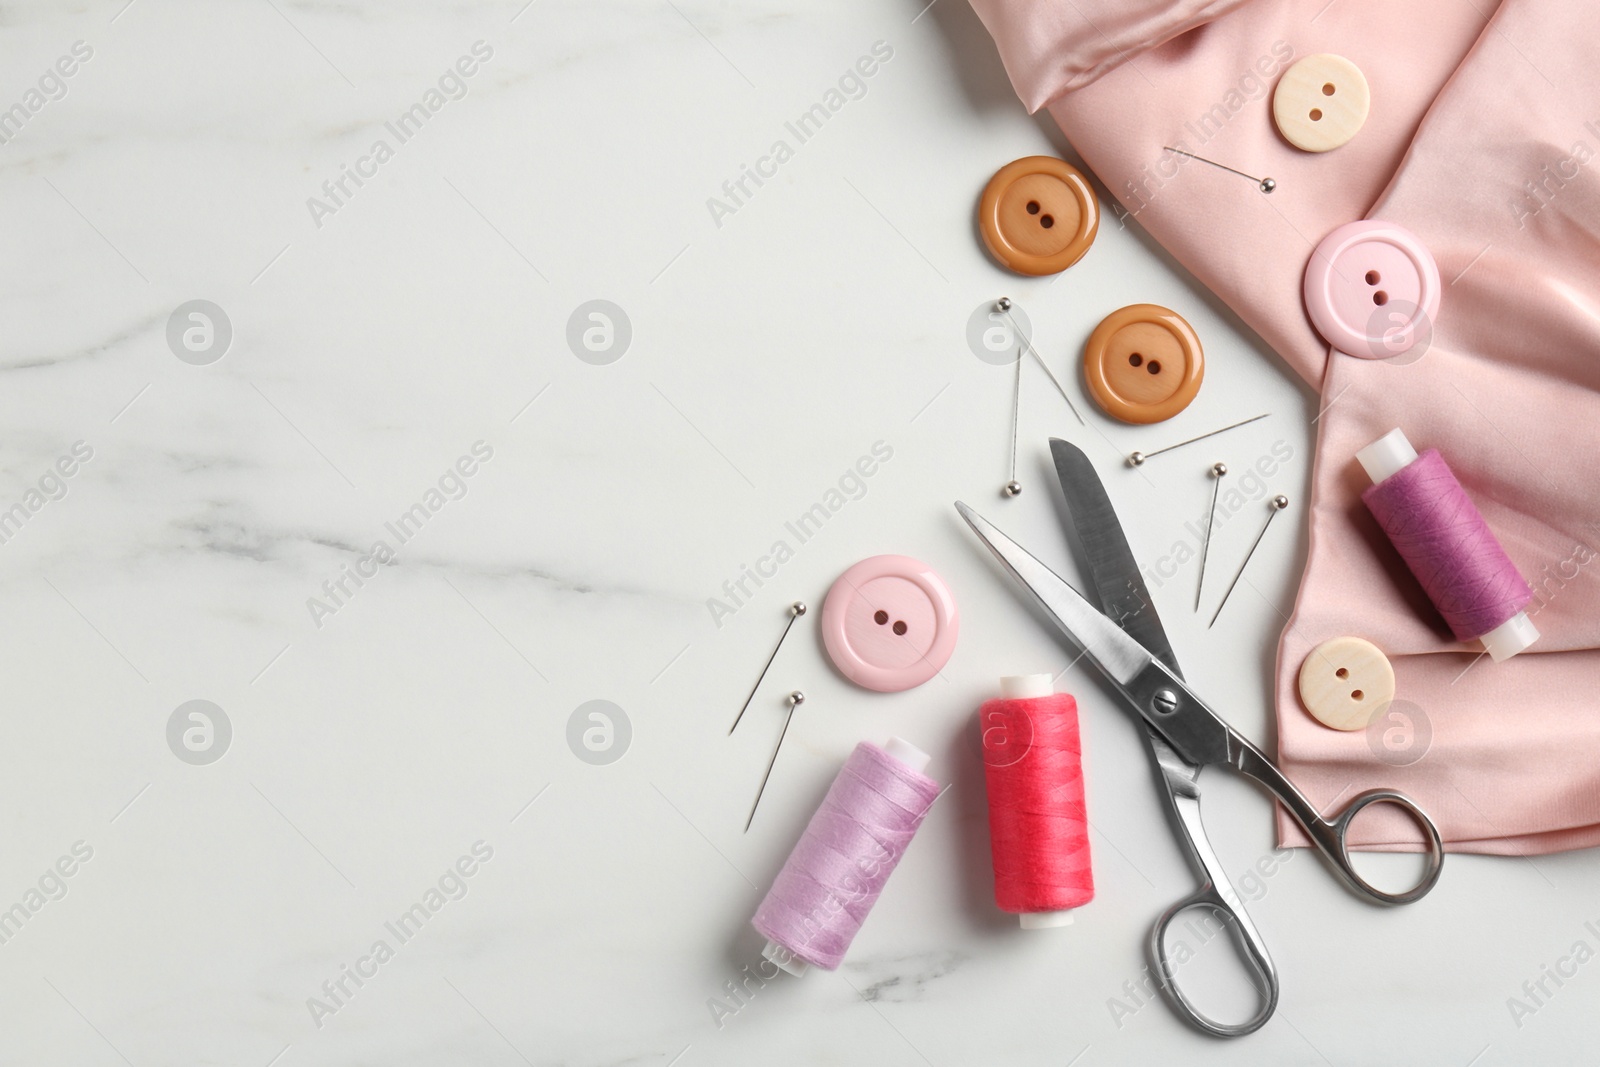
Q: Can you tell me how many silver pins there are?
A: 8